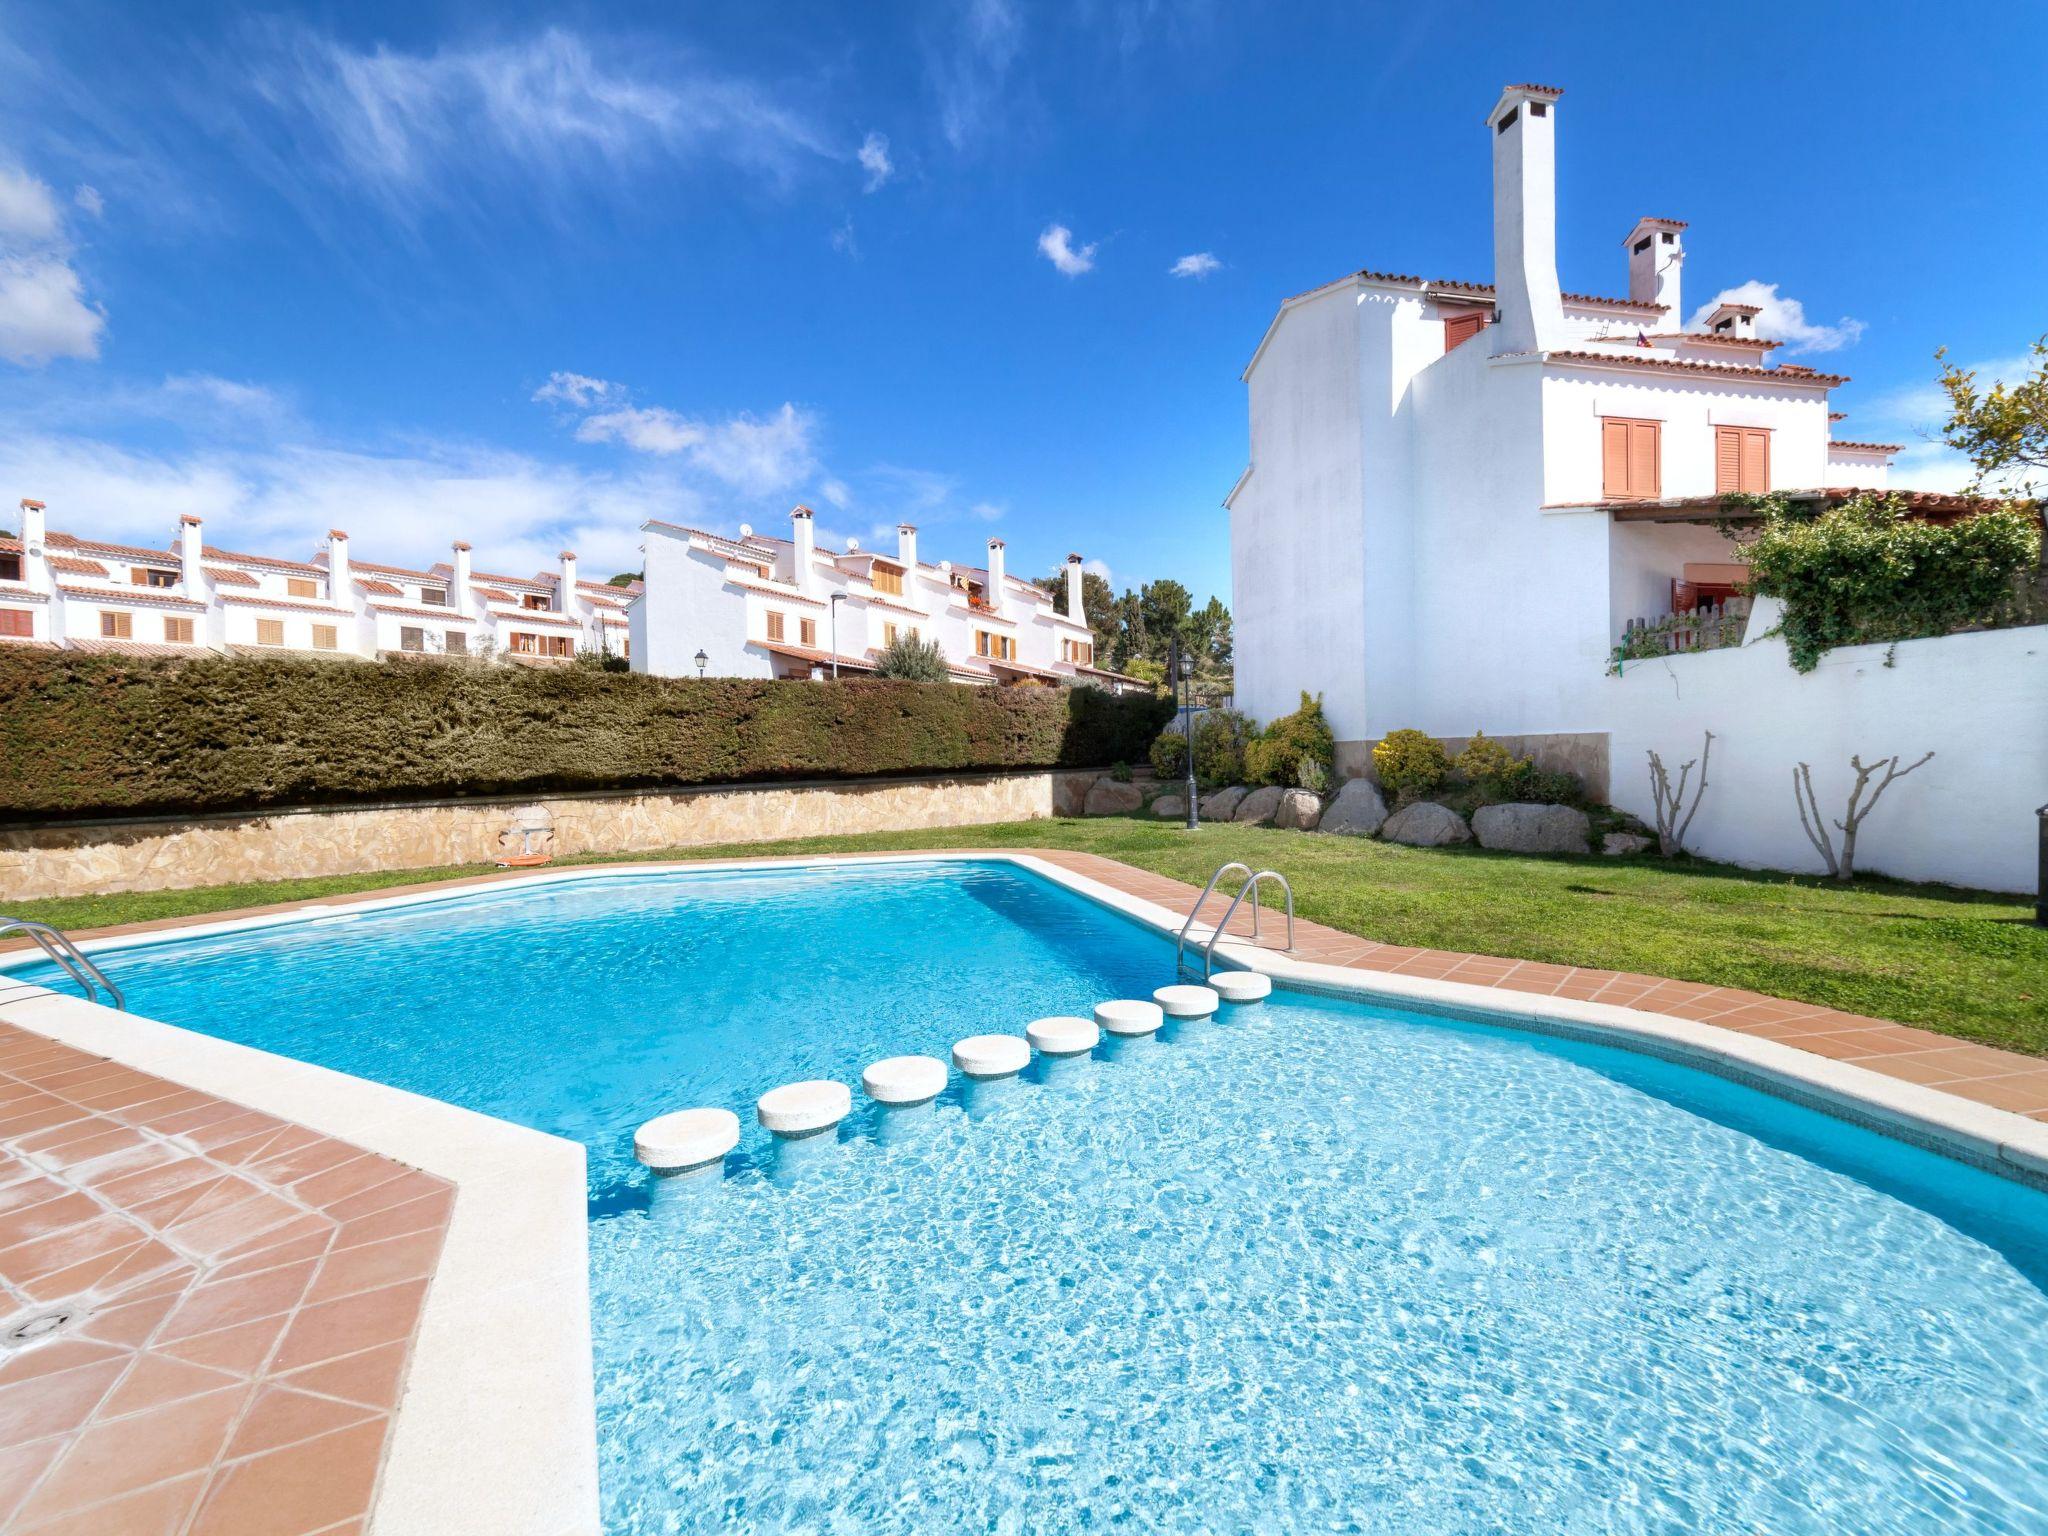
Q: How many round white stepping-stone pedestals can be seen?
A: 8